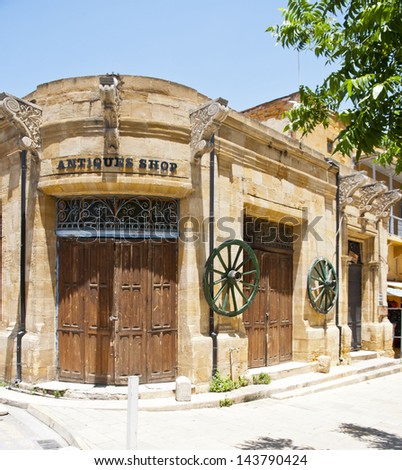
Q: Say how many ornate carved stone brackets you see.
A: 6